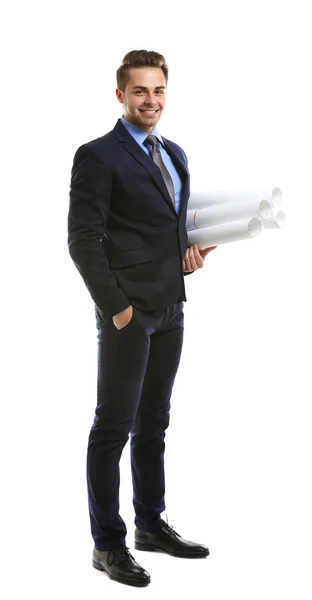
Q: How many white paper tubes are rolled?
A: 4